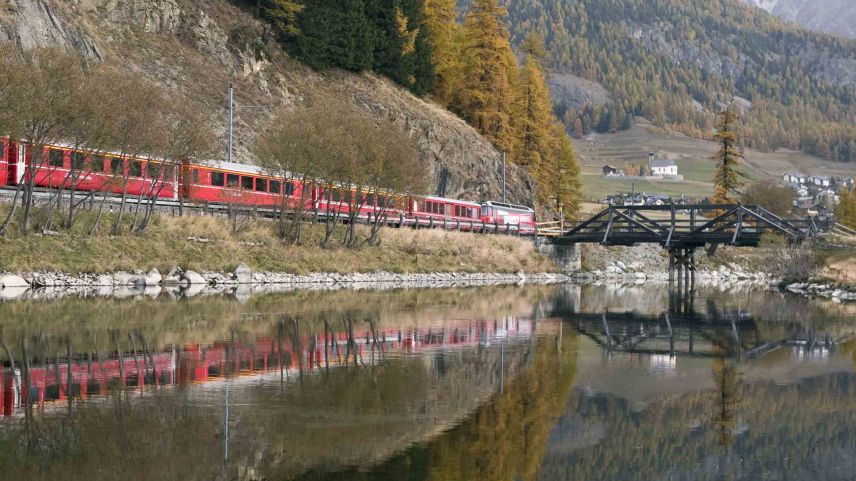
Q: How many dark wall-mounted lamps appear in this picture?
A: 0